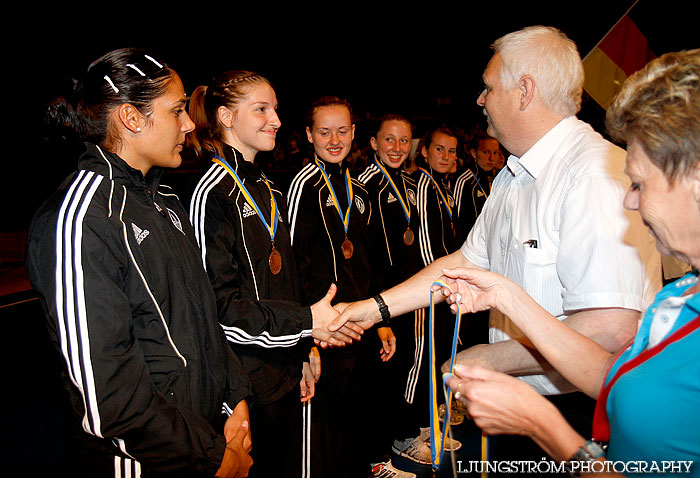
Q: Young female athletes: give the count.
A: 6